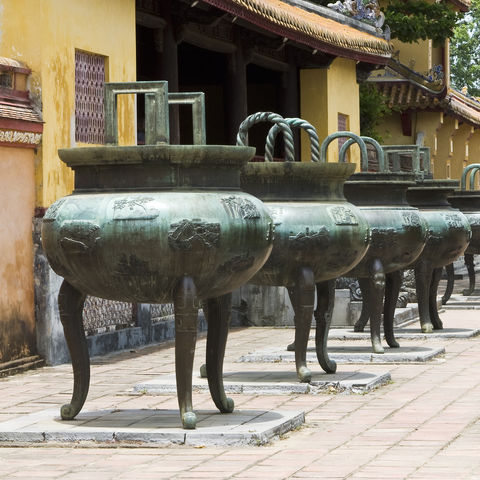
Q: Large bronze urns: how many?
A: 5